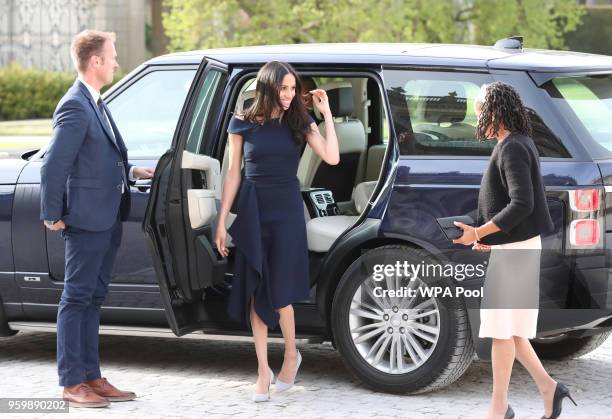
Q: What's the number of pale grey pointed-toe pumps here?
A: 2